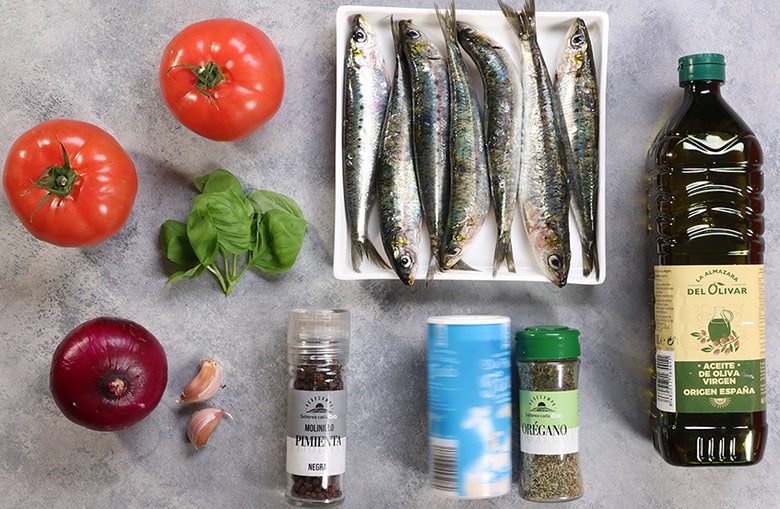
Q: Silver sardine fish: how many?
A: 7